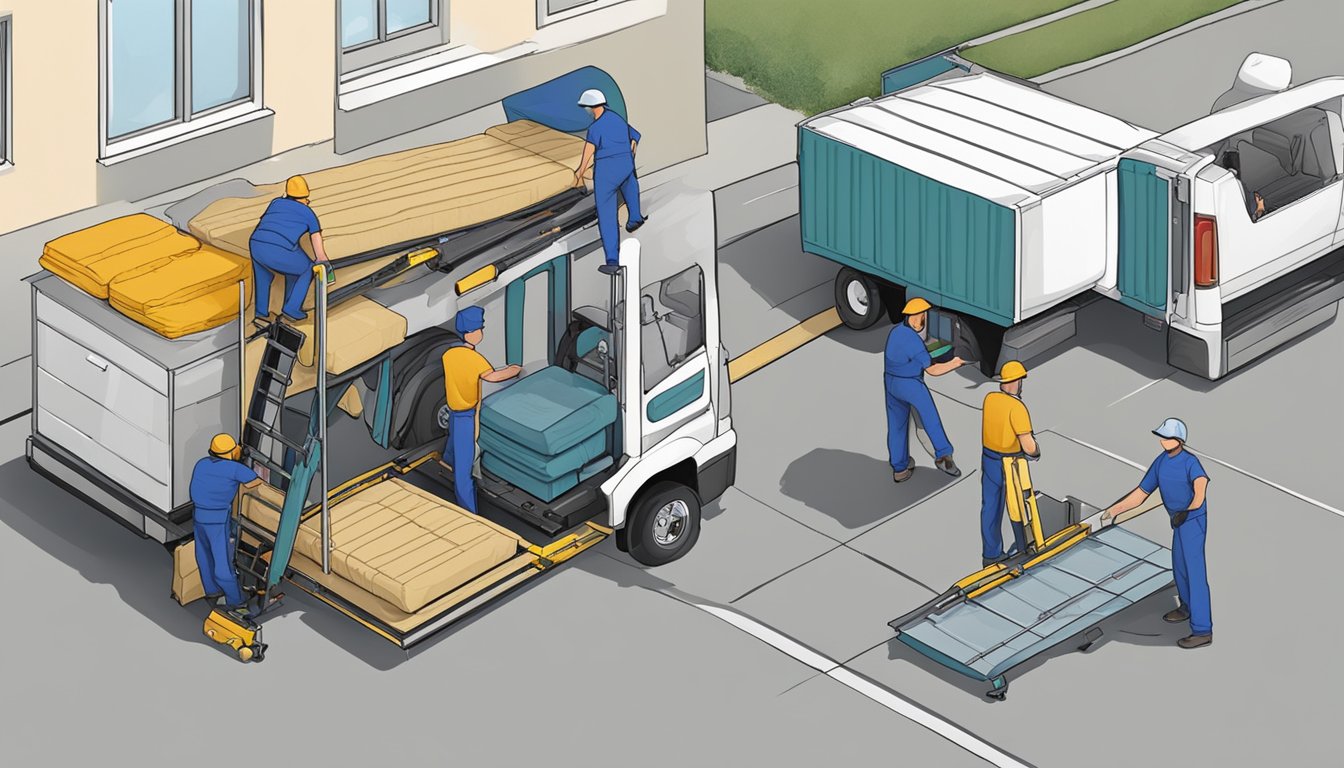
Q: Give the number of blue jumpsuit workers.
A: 5